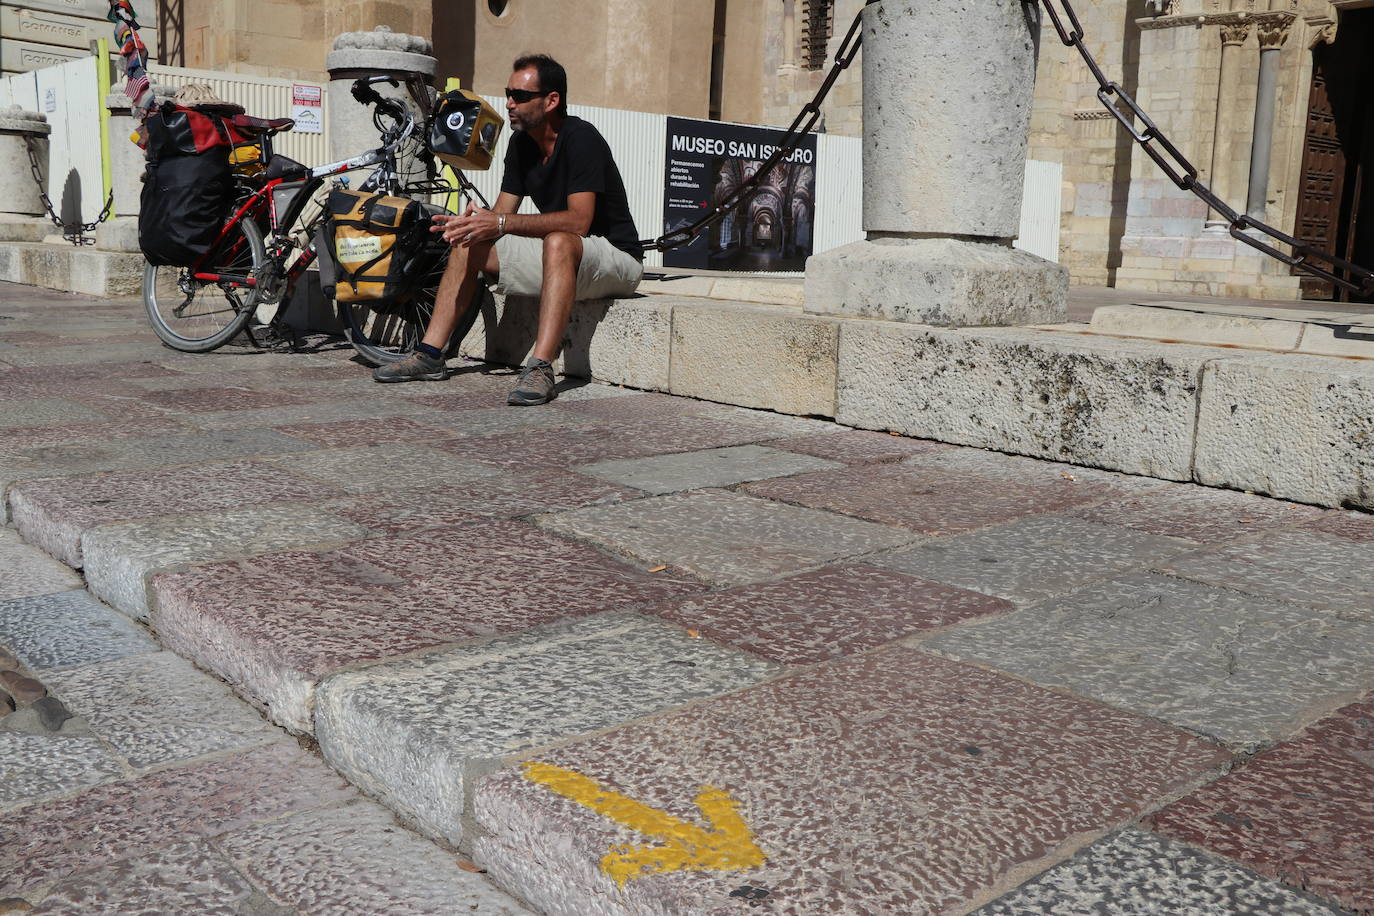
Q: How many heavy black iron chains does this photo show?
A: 3